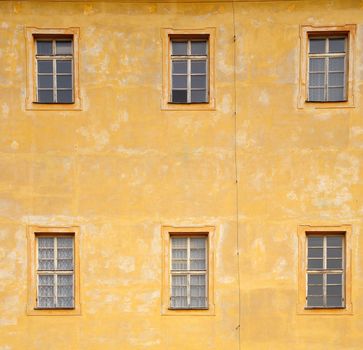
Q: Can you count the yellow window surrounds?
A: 6